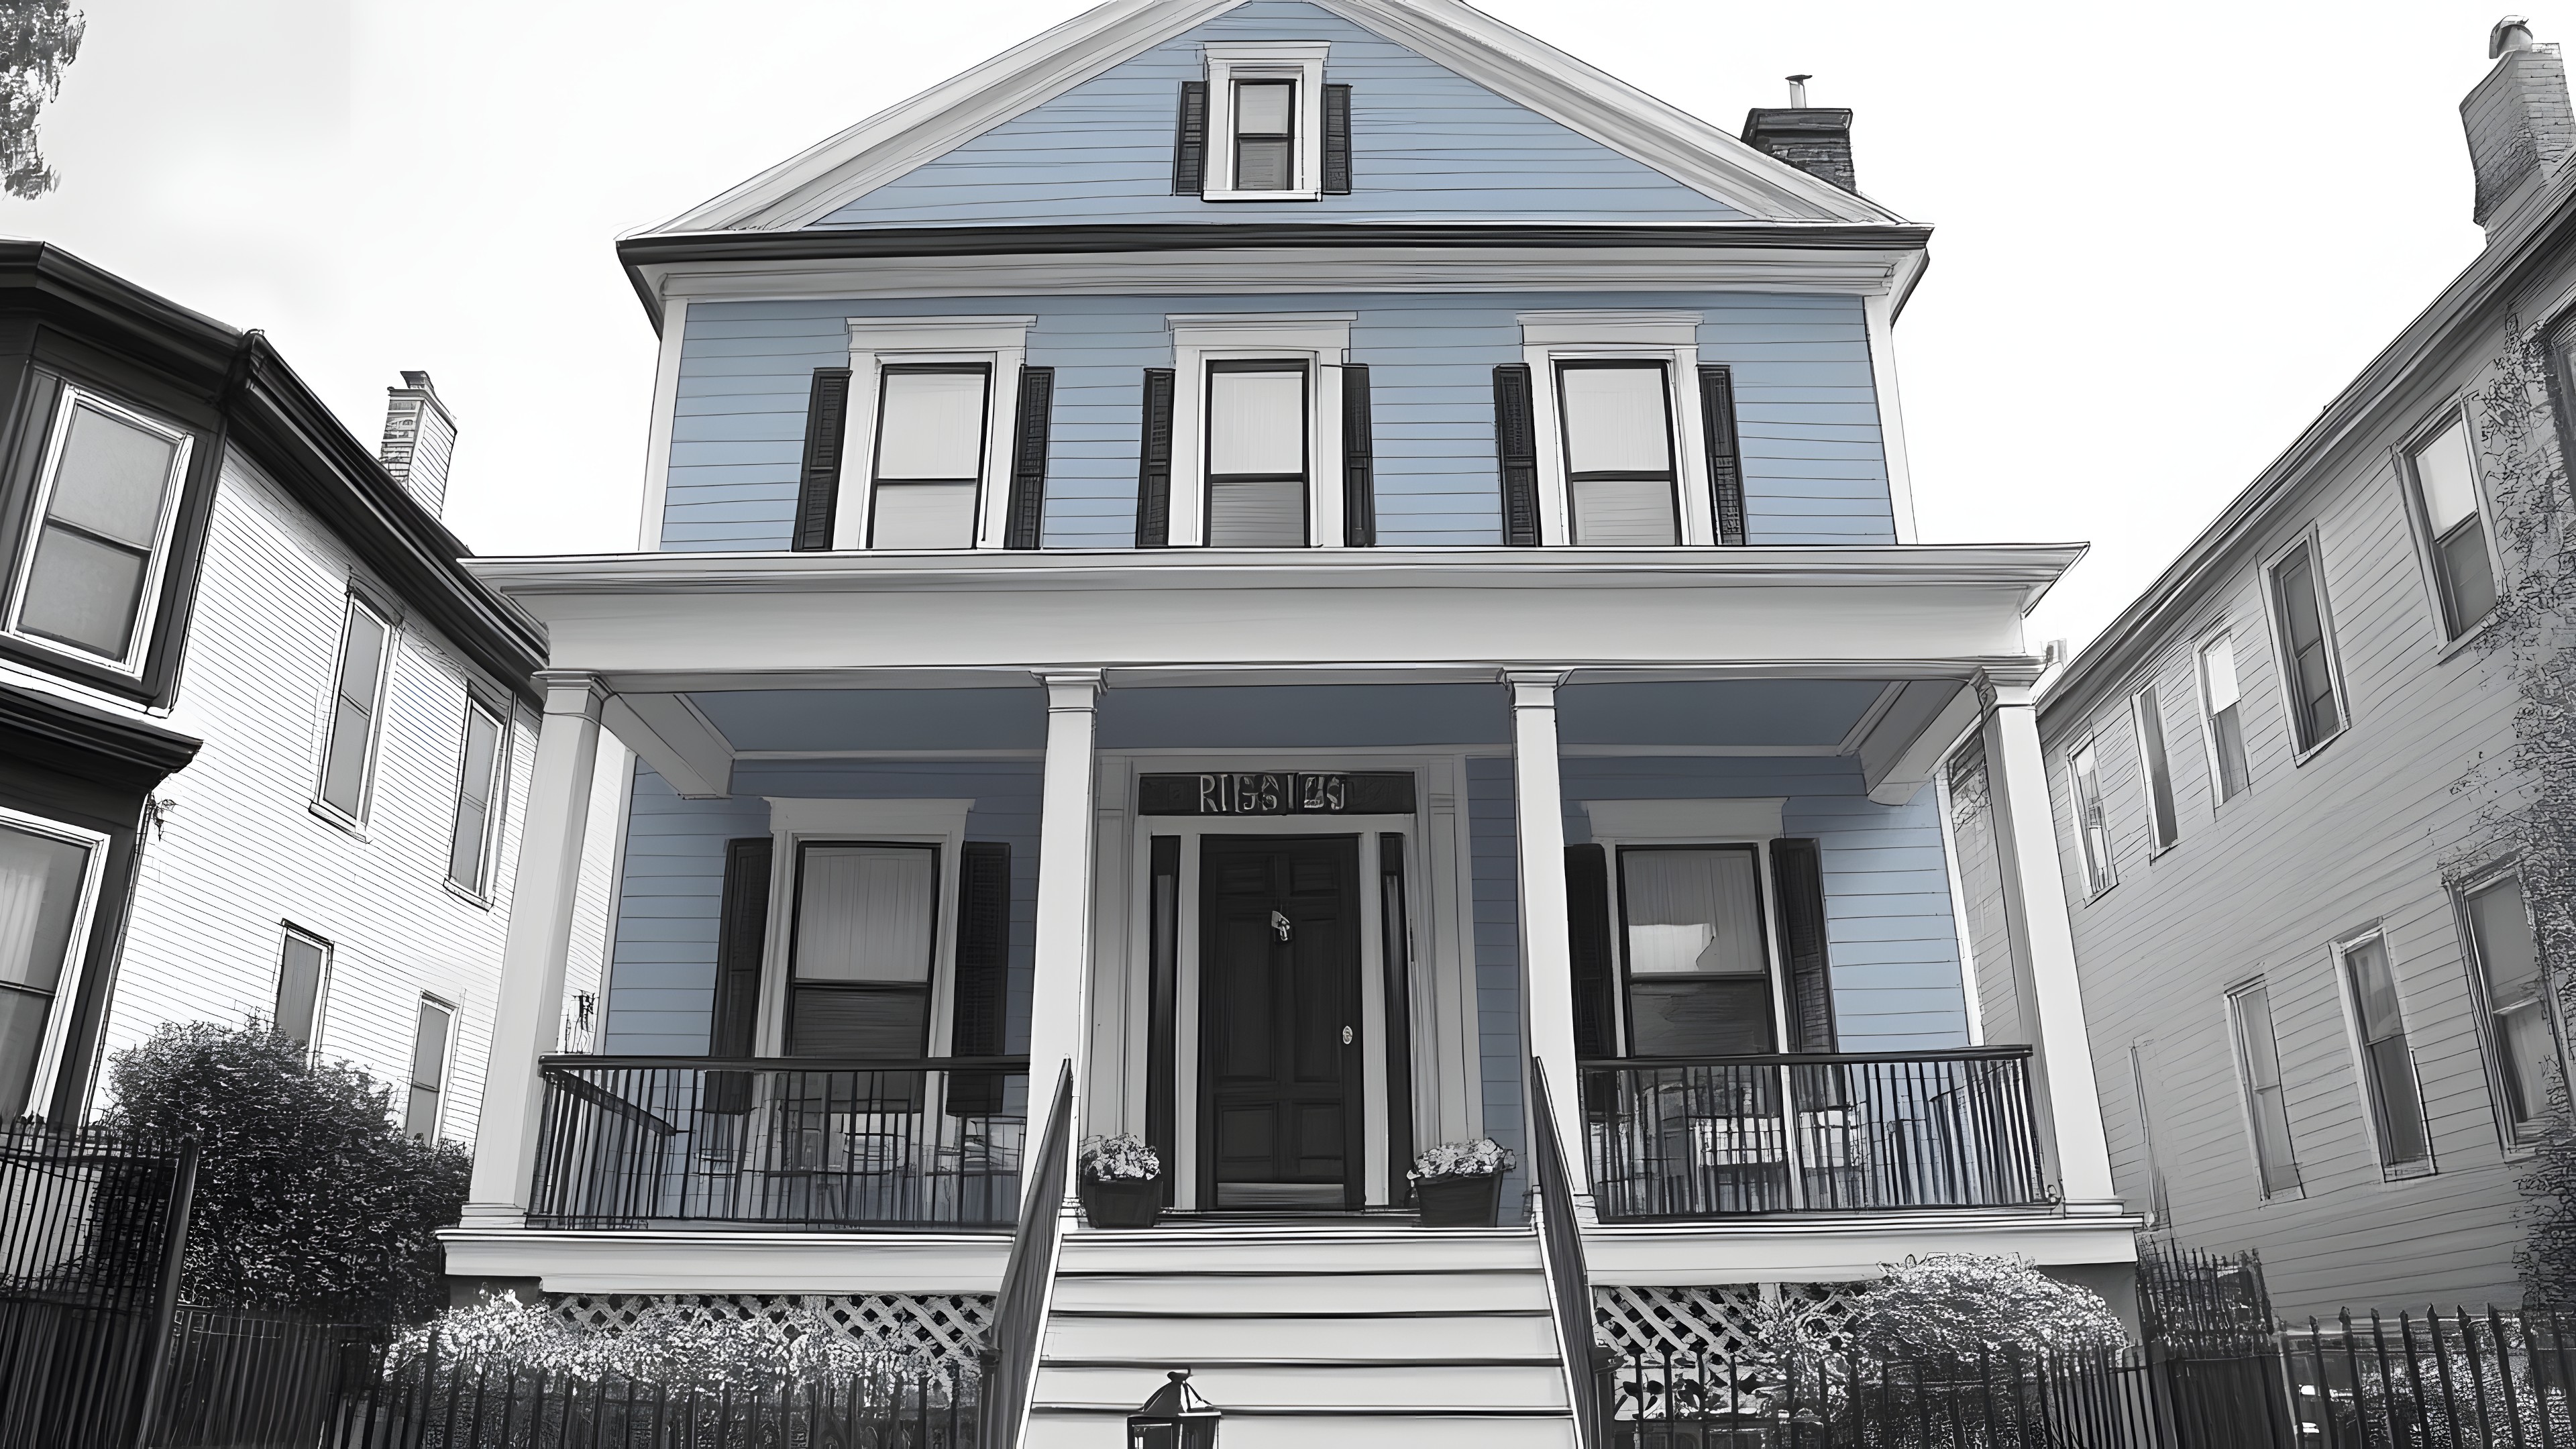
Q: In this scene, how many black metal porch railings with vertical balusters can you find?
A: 2